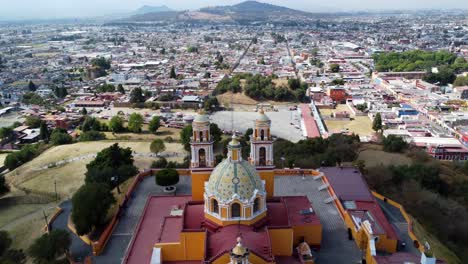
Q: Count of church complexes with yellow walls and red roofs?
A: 1